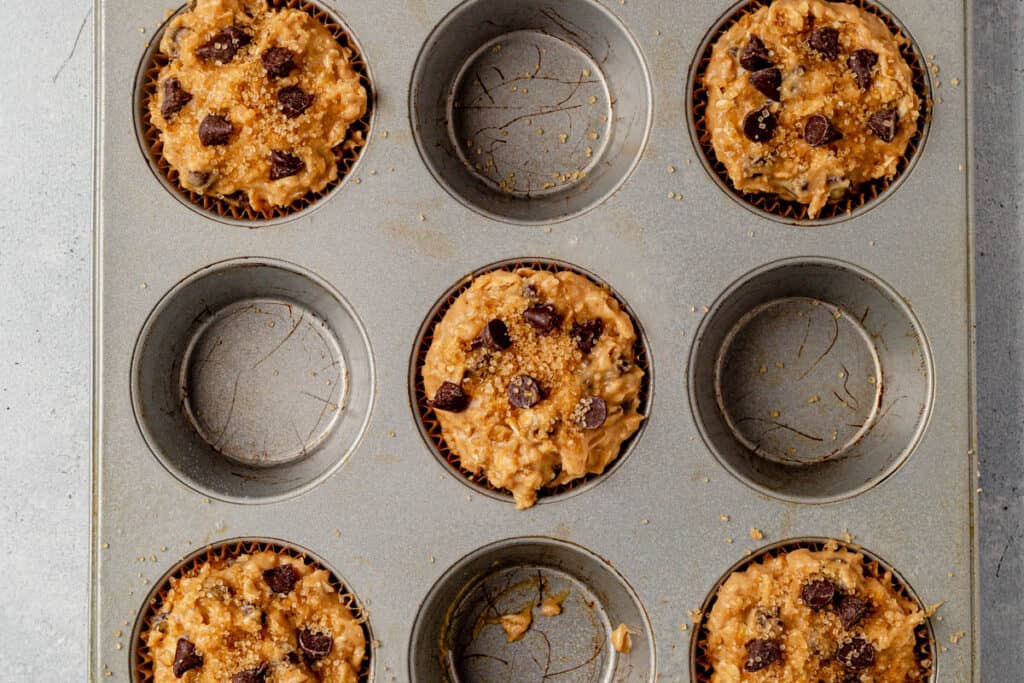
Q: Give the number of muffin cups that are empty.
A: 4